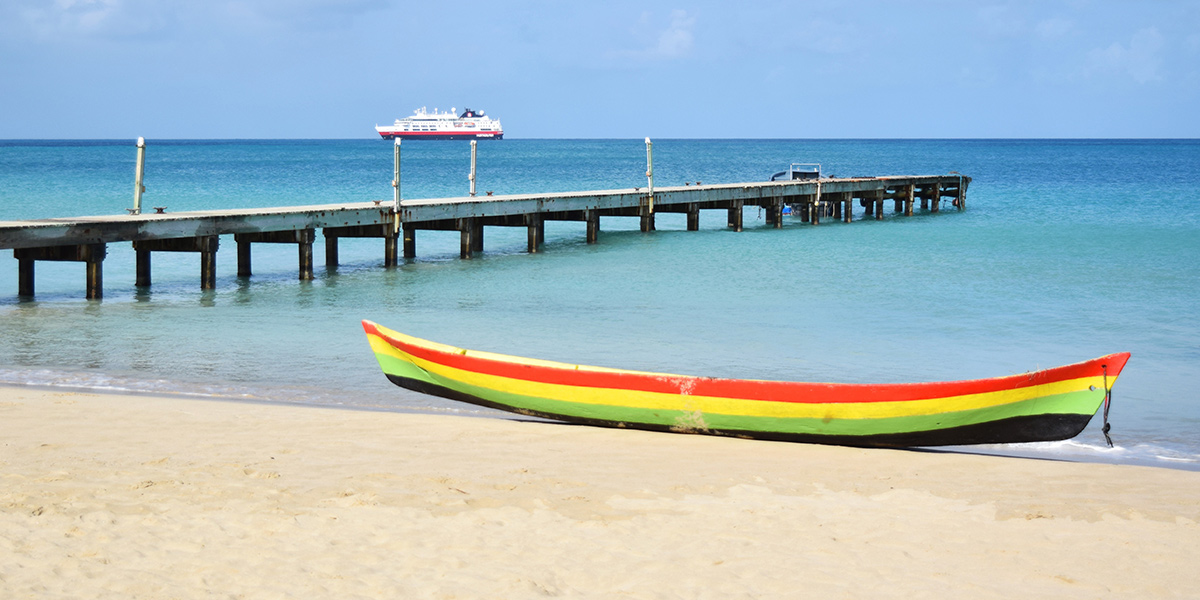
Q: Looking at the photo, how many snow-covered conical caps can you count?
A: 0